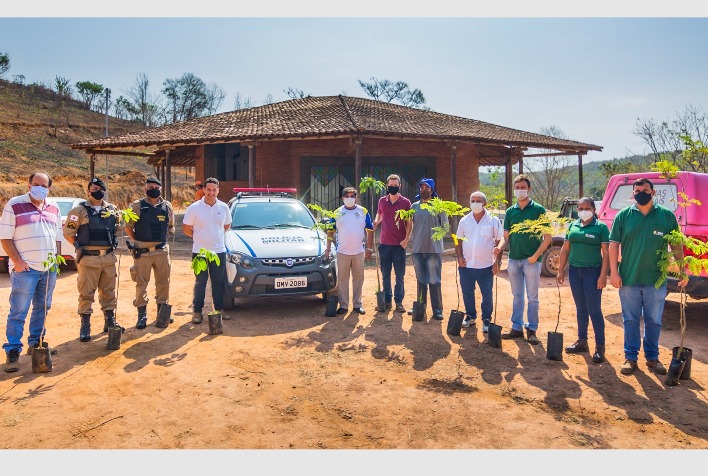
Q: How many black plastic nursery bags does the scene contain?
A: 12